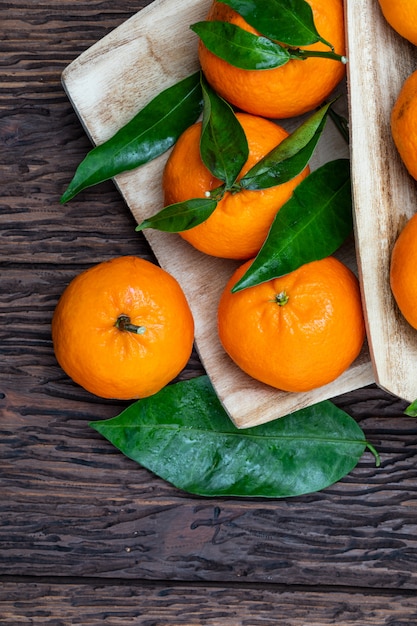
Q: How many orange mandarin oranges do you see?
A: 7